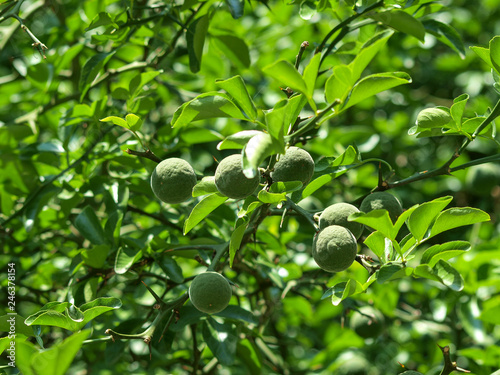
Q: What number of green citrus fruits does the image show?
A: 7